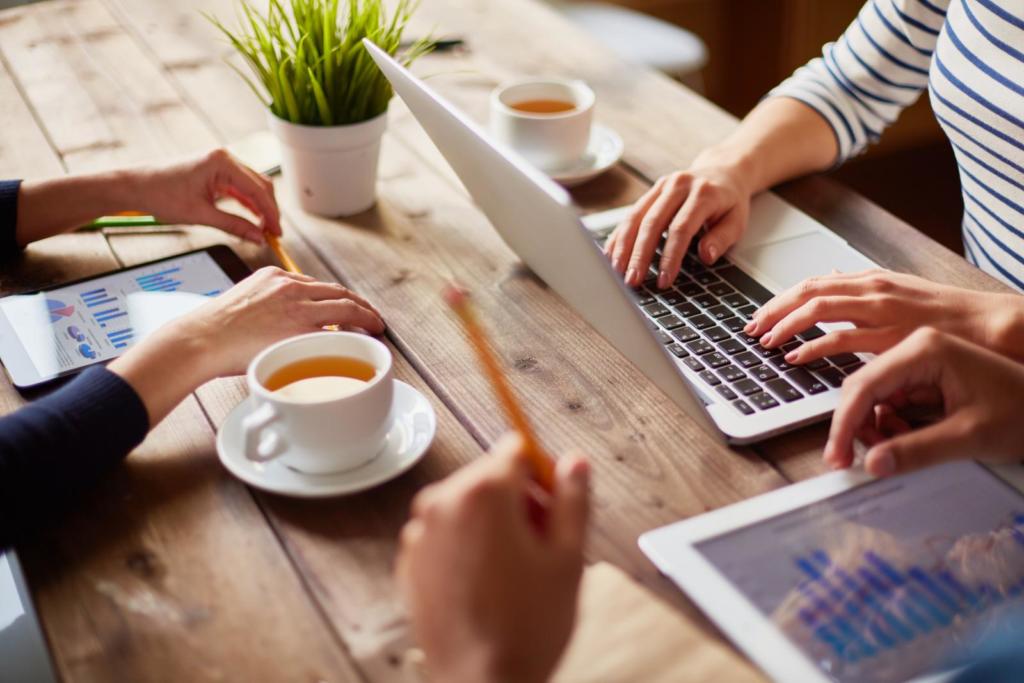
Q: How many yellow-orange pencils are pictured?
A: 2